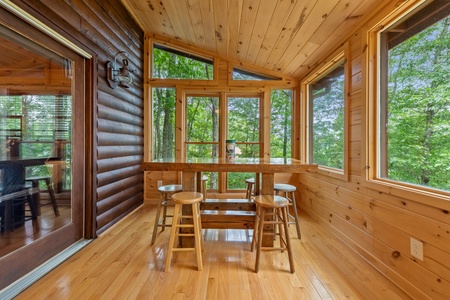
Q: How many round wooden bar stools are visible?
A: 6